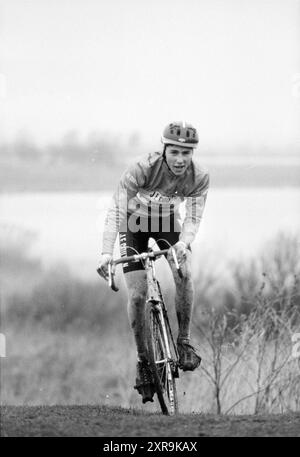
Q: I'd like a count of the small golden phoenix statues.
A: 0